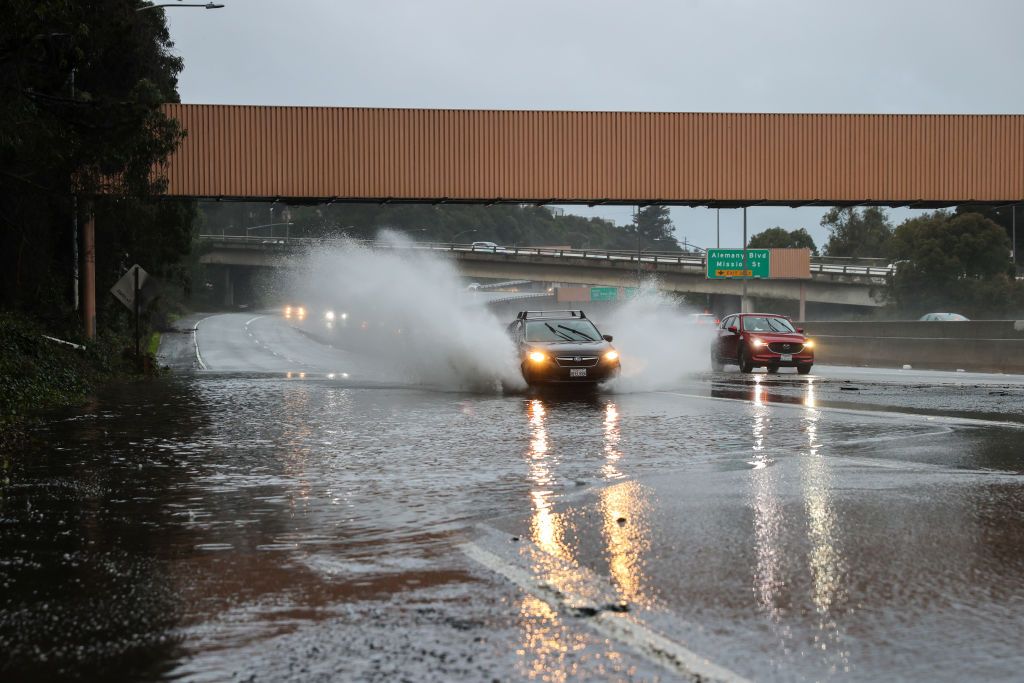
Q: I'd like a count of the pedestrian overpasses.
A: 1